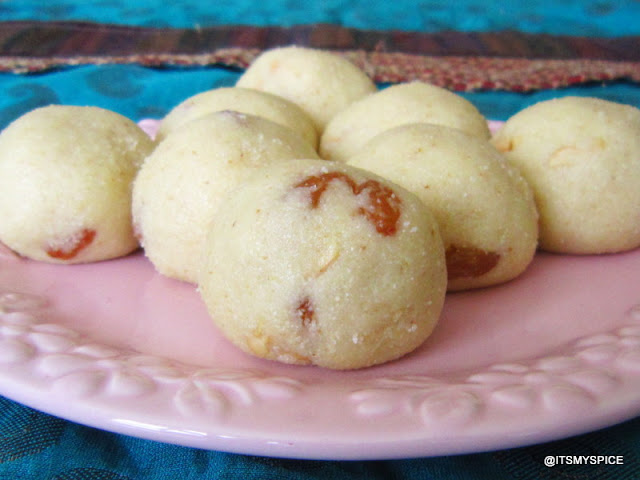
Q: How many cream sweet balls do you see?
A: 8